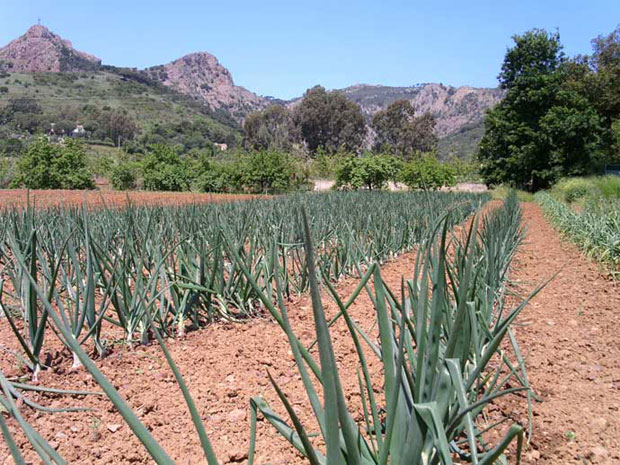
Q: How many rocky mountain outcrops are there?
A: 3